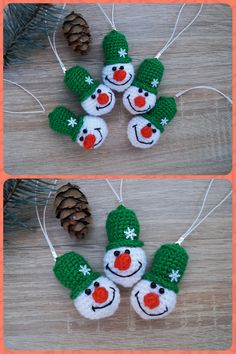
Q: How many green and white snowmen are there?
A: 8